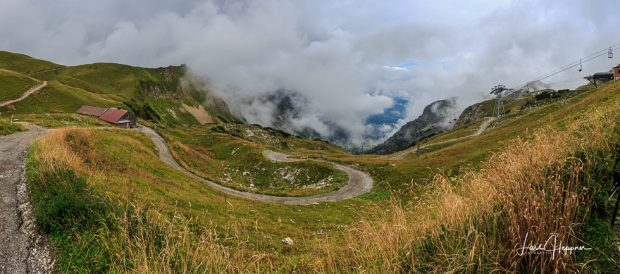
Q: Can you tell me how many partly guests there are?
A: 0